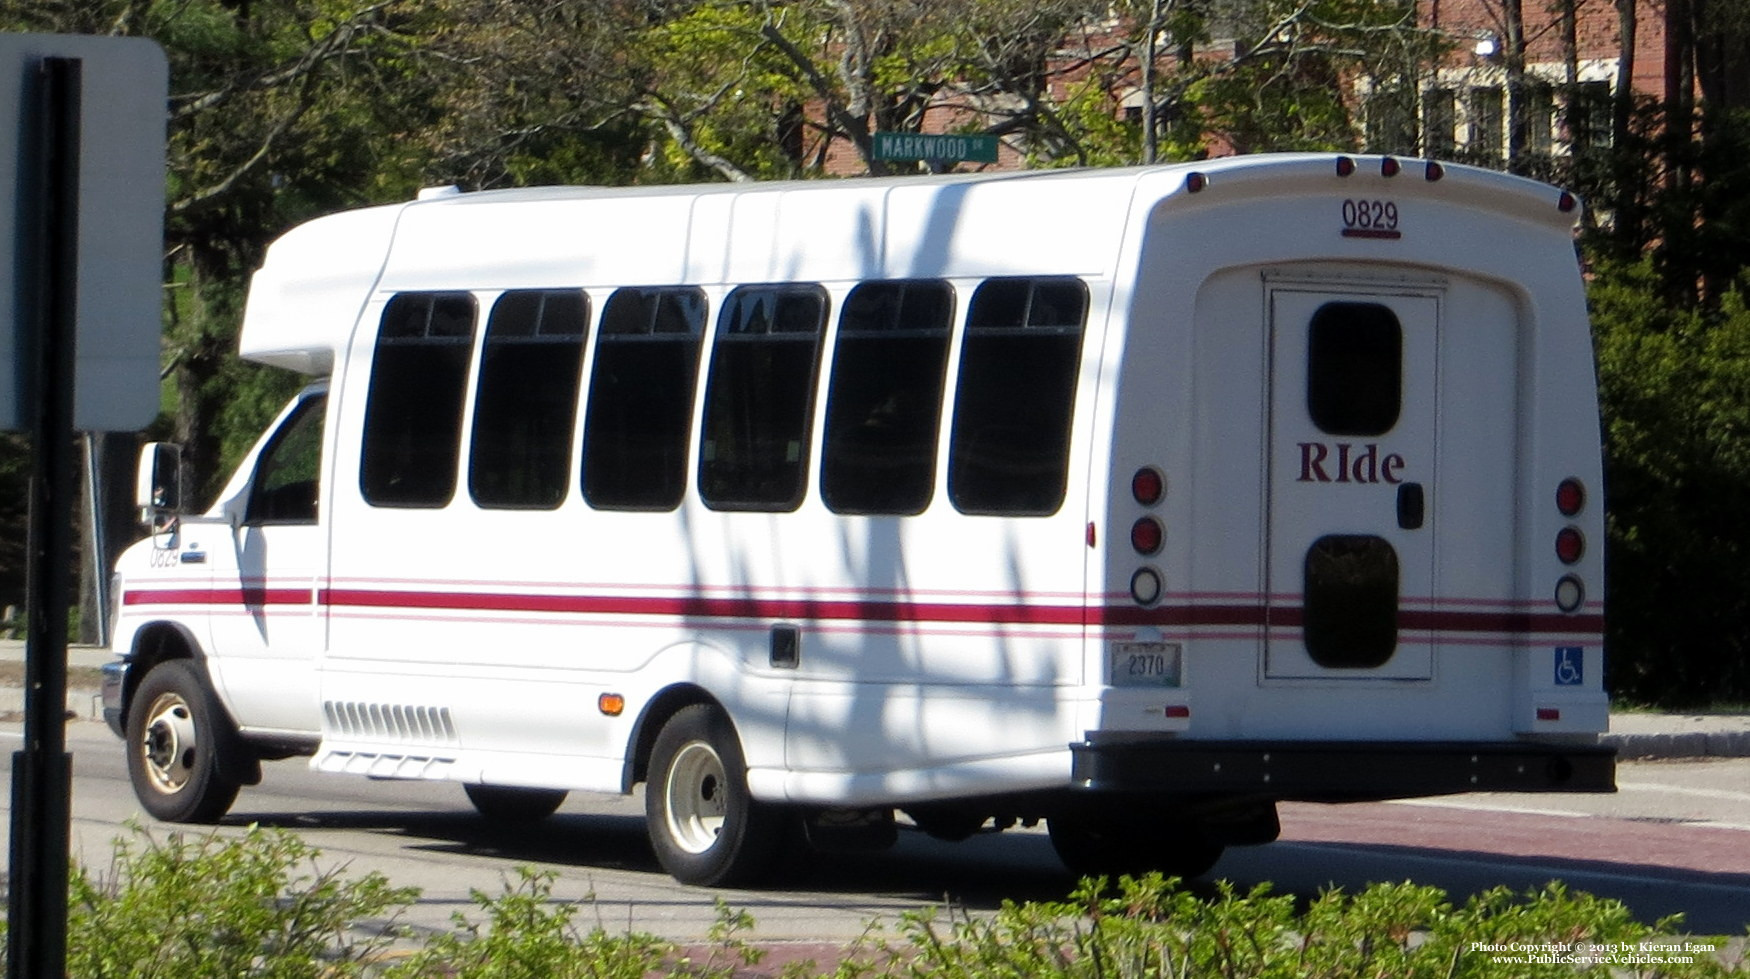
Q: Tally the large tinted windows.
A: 6